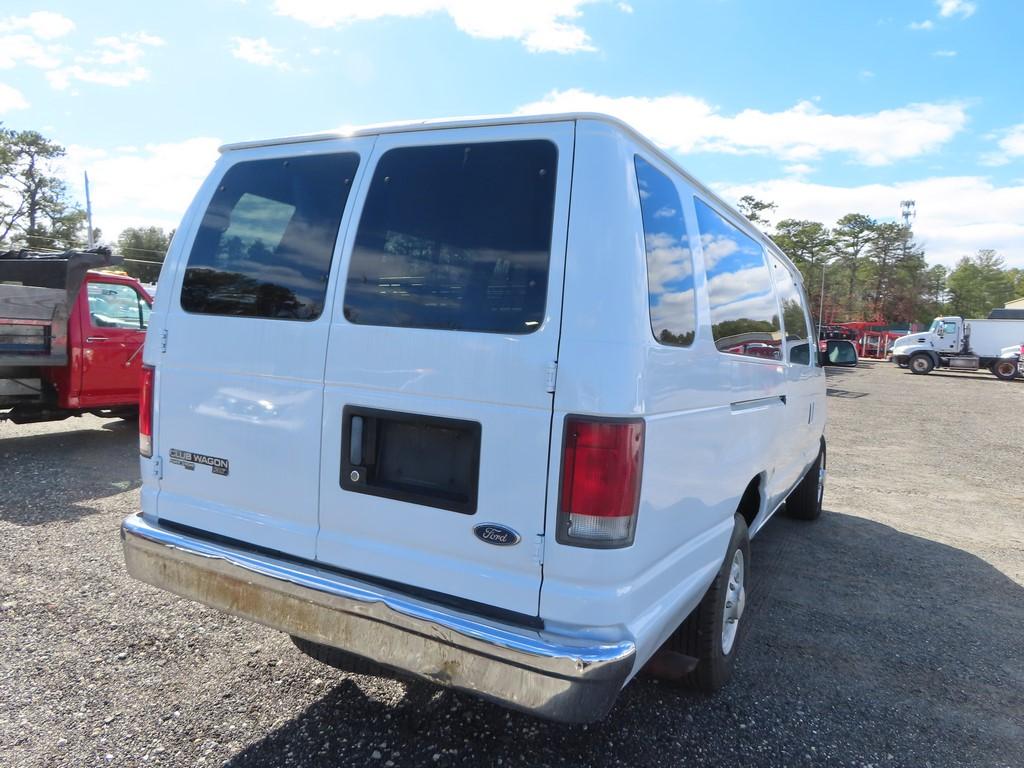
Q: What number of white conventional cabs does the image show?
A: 1